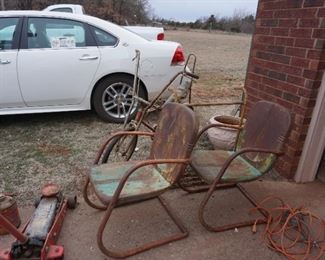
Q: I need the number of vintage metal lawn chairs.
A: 2